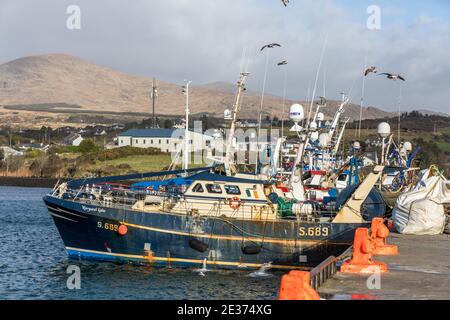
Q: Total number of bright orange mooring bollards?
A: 3